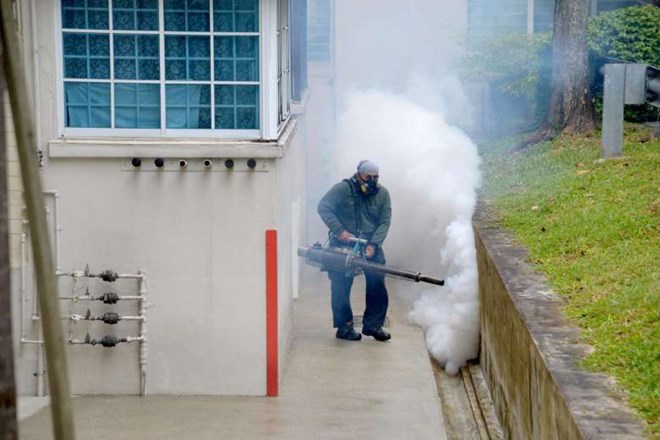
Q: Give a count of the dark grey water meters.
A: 4